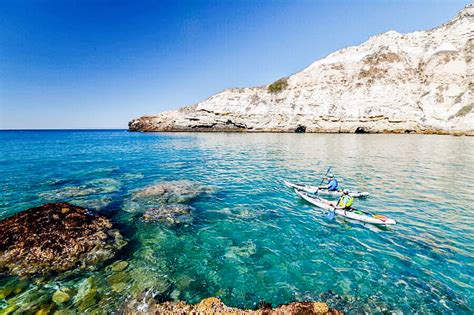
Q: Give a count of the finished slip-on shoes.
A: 0